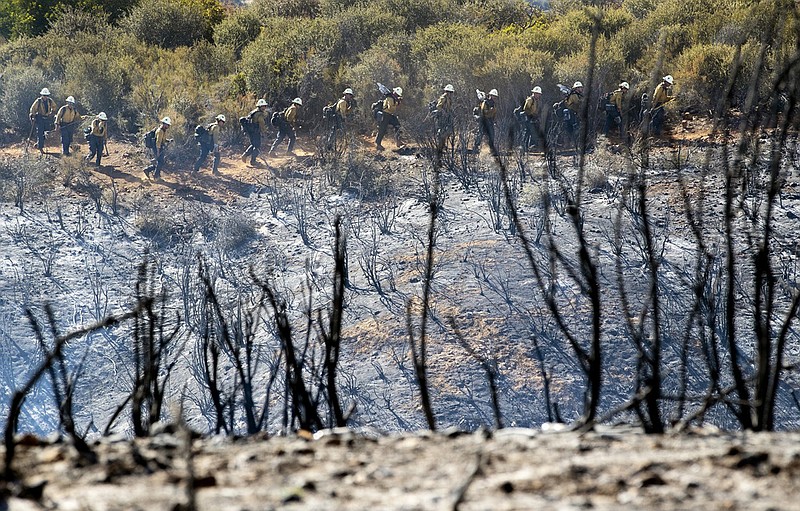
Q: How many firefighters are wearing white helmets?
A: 15